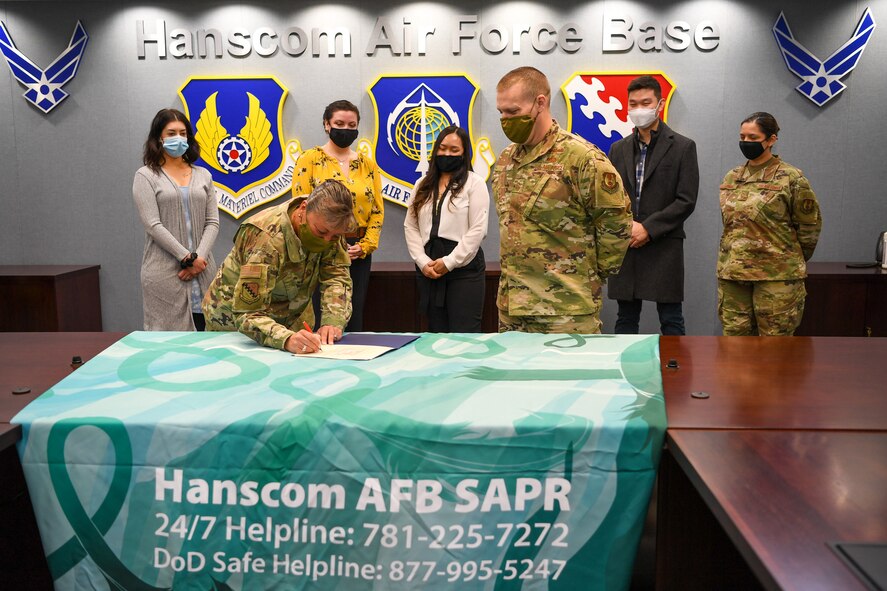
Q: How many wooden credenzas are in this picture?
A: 3